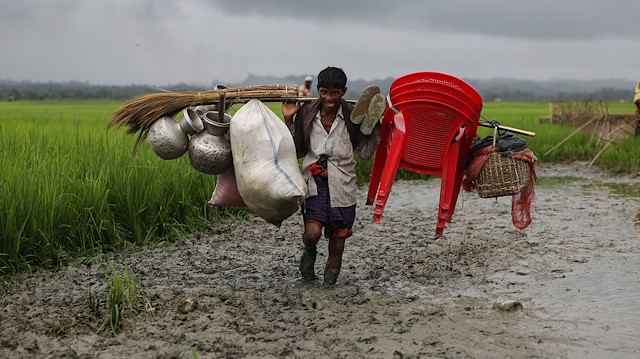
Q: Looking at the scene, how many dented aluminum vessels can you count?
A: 2